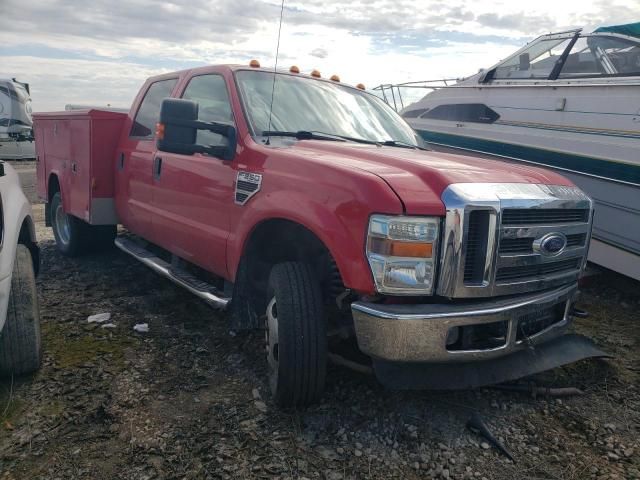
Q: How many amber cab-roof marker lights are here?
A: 5